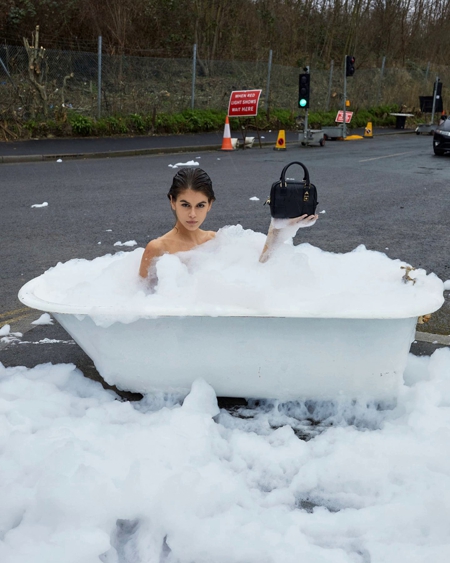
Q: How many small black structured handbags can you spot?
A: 1